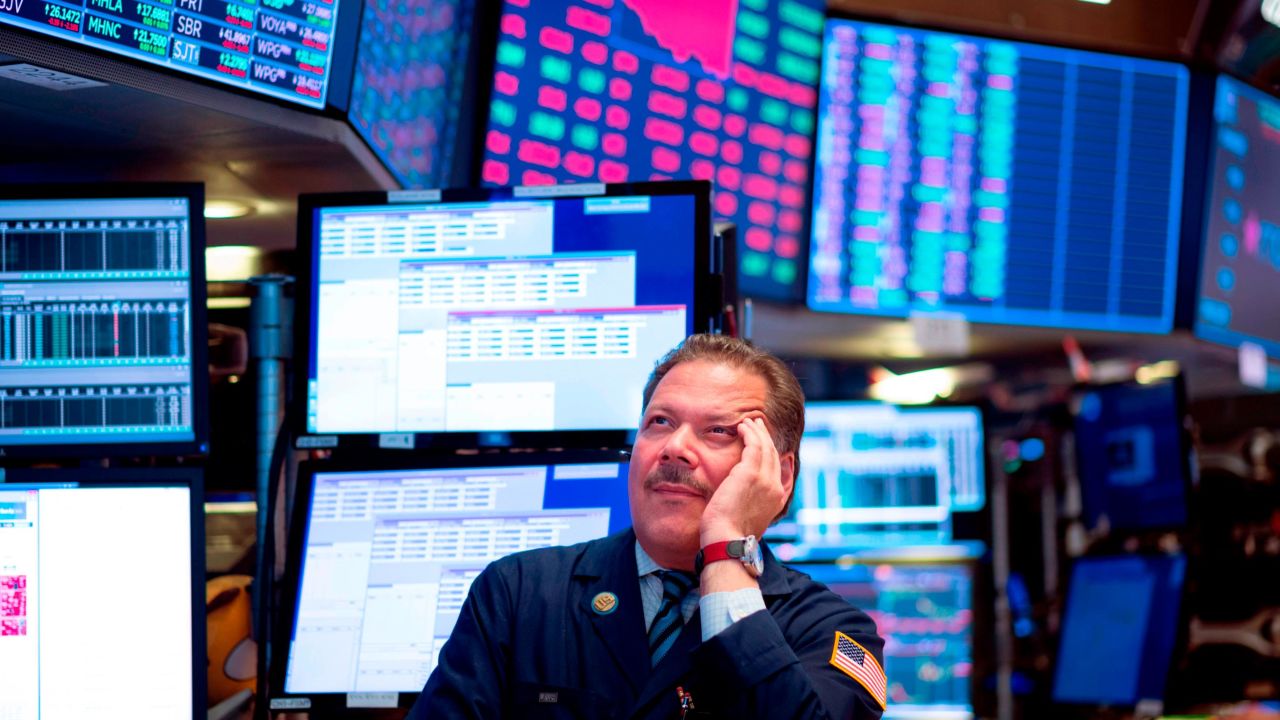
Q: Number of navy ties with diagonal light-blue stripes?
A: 1